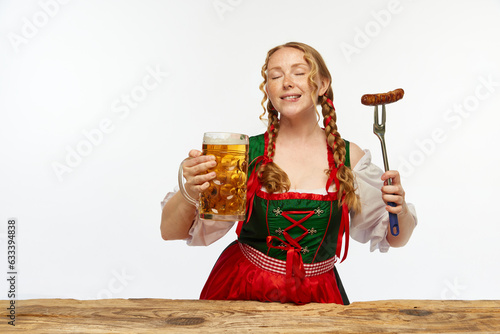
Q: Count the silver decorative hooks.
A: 6